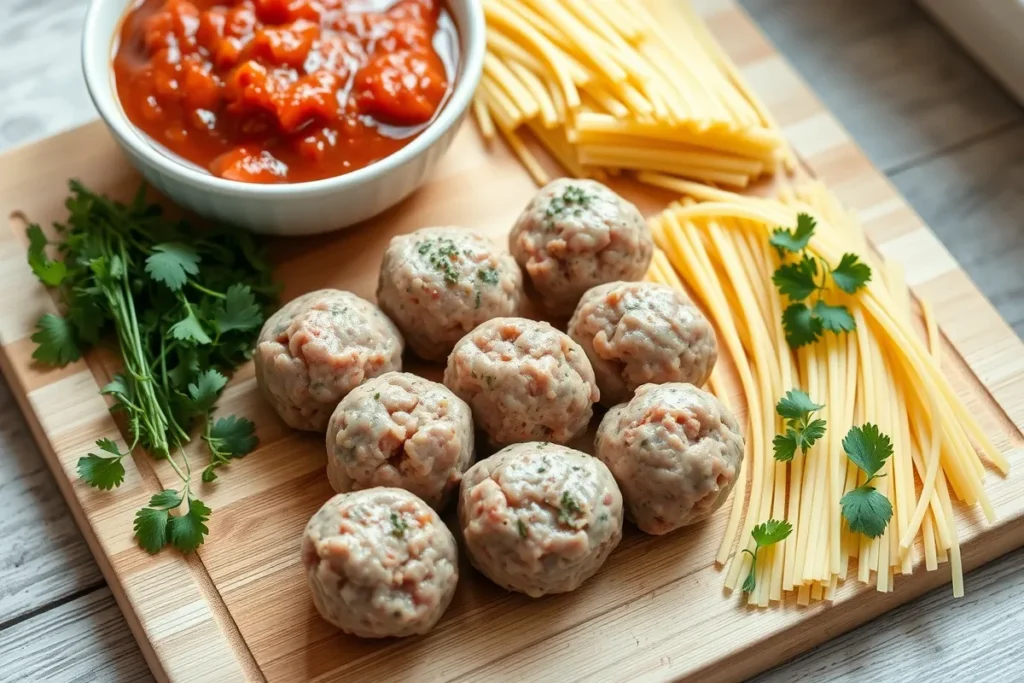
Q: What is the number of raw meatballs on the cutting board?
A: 9